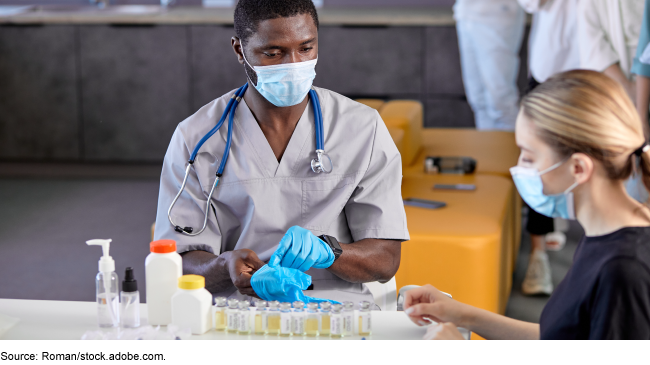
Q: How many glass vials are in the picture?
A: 12